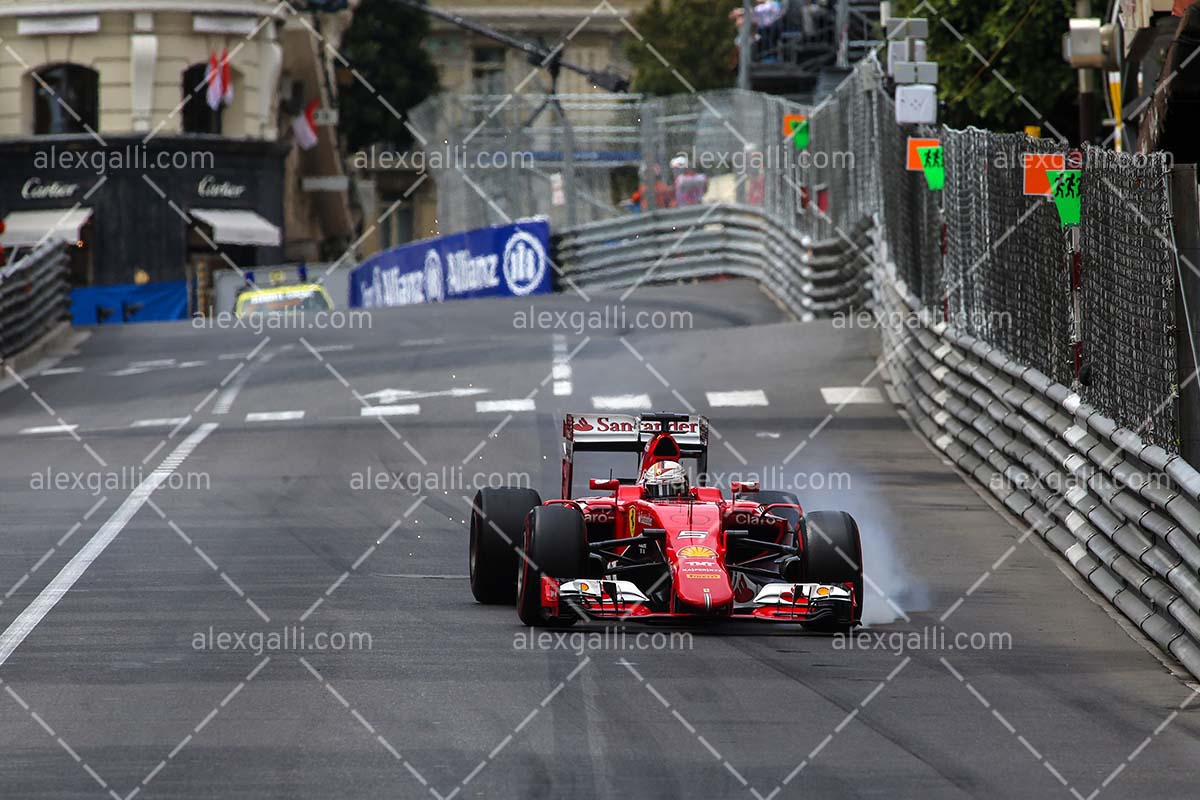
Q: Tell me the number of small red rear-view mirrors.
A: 2